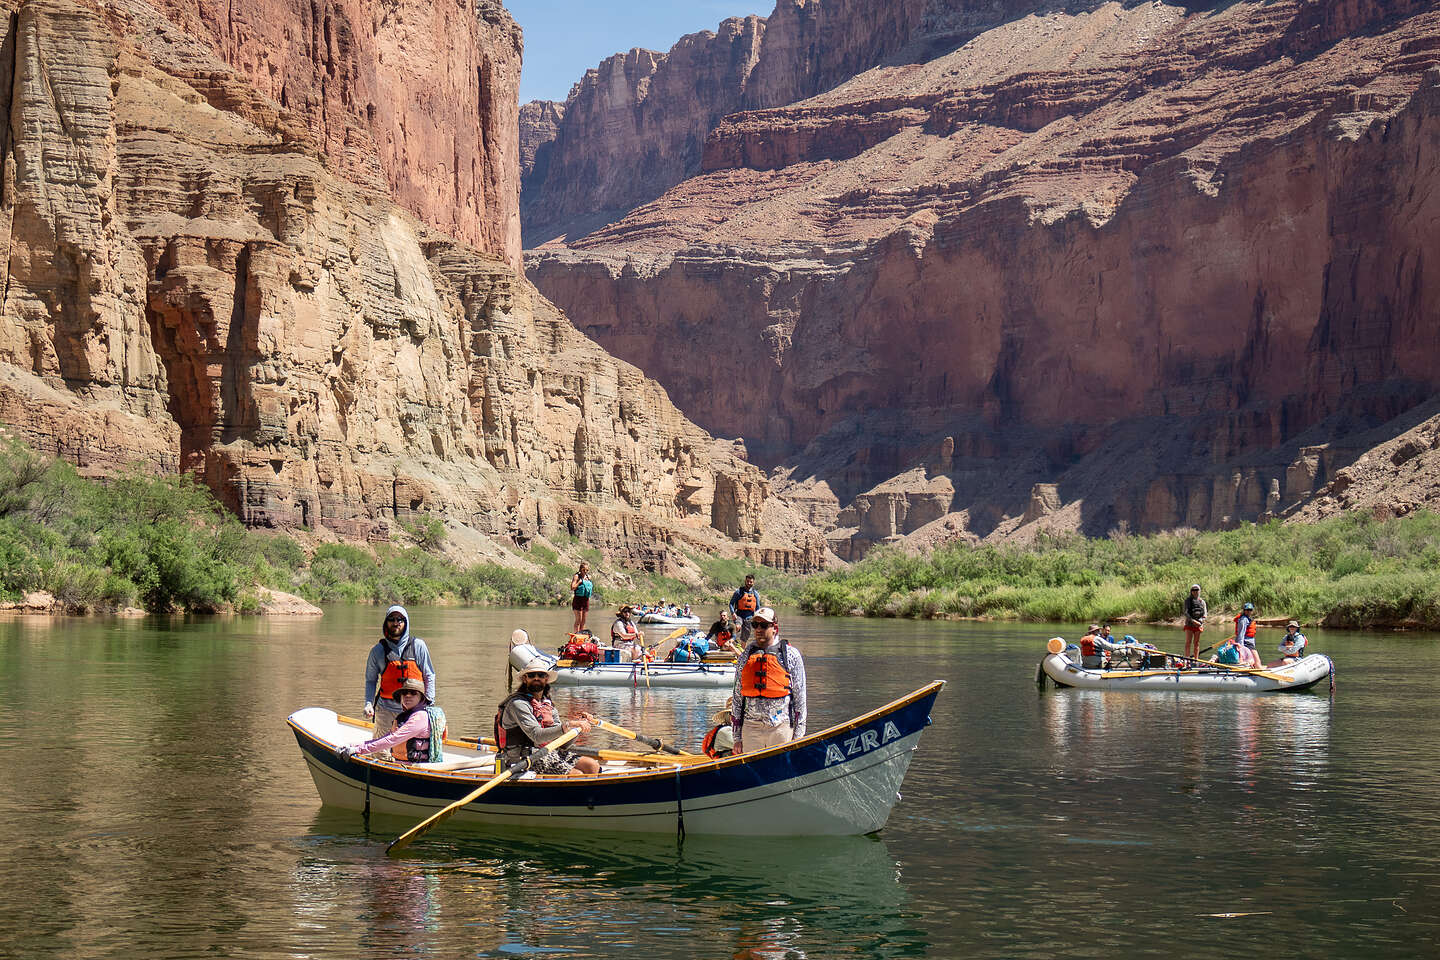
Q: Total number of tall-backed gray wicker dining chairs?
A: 0